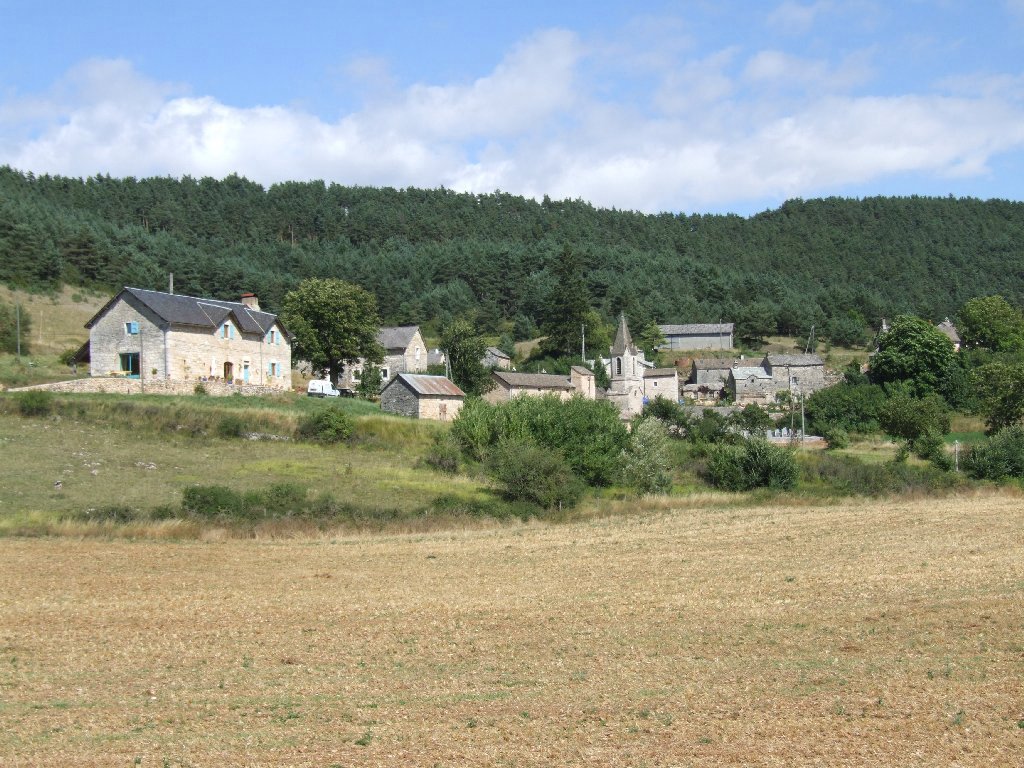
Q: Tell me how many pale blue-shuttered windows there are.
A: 4